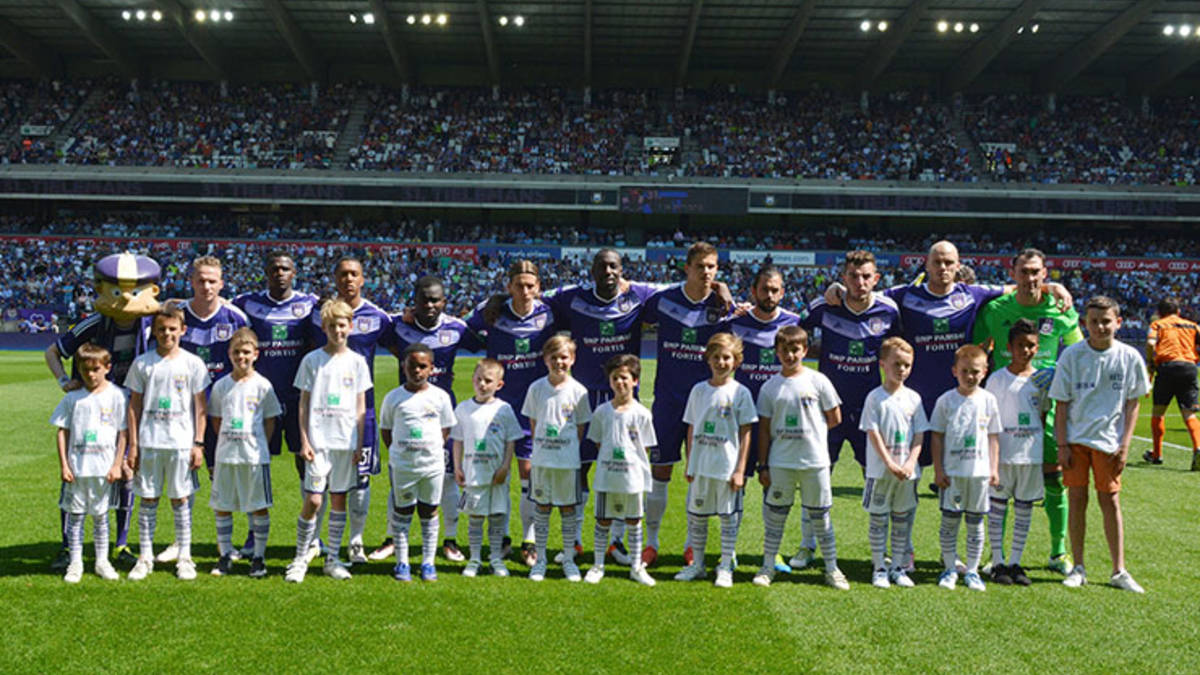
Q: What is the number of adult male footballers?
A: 11